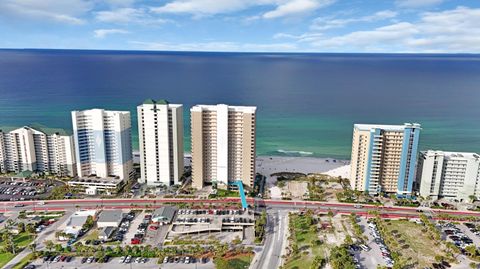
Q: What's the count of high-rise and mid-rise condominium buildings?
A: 6